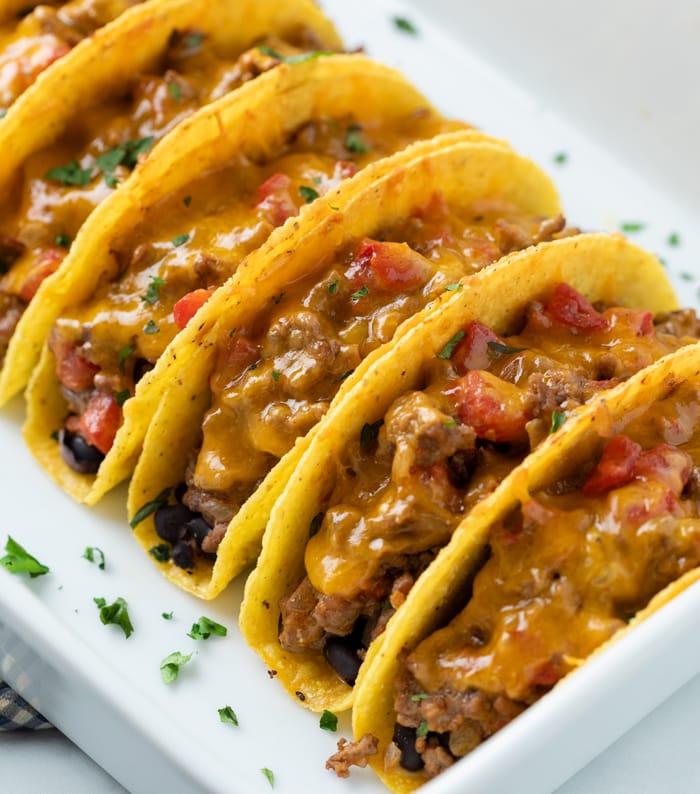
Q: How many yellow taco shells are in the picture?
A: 6